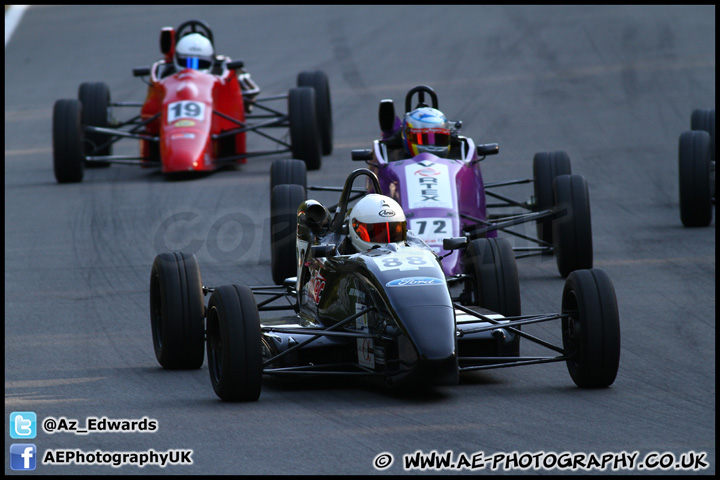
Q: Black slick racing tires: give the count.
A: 14